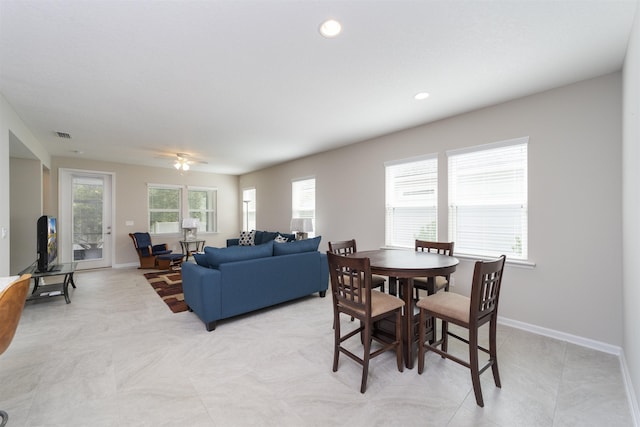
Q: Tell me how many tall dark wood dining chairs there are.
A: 4